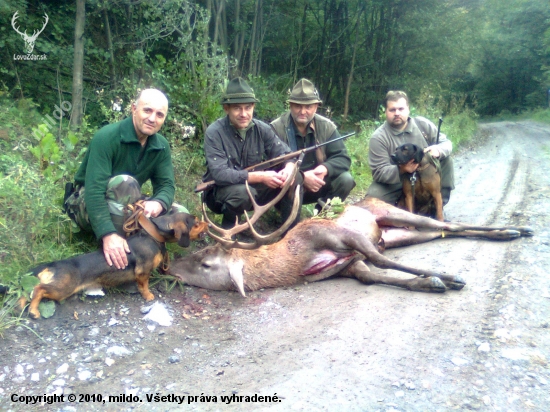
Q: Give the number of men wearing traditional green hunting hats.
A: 2